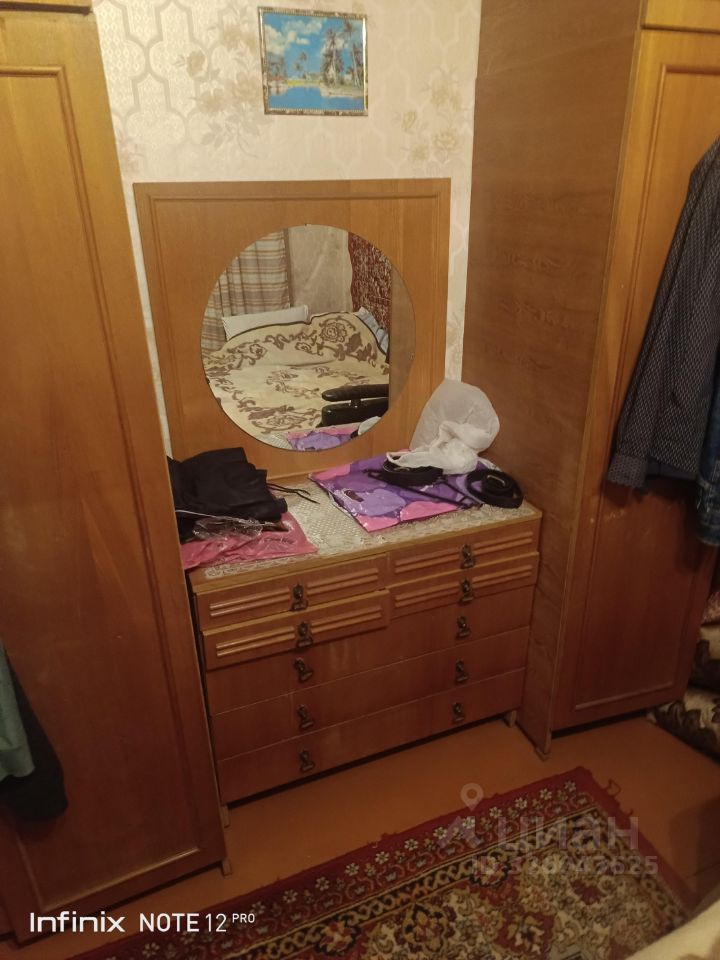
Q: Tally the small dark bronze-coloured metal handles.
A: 10